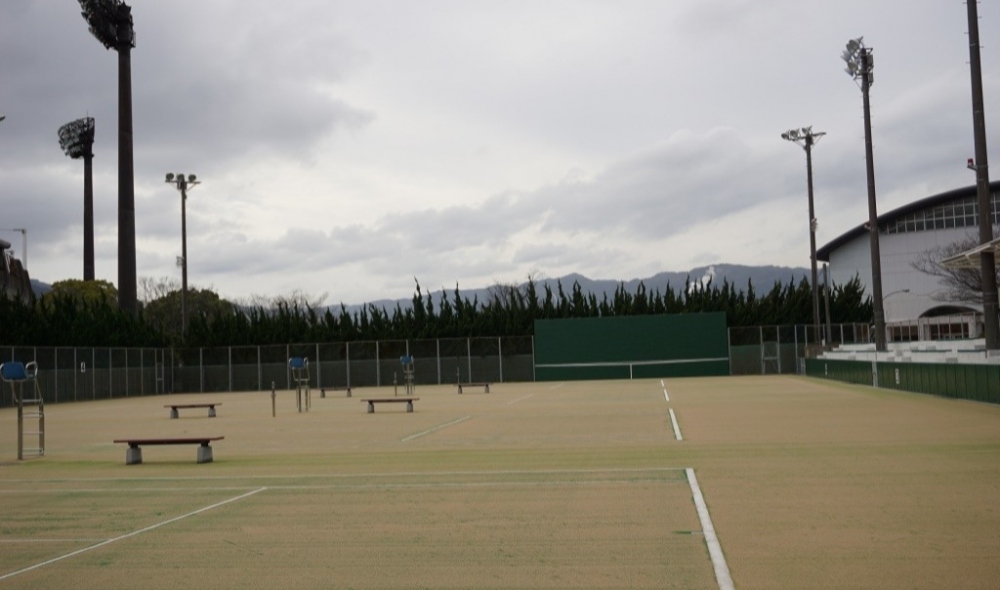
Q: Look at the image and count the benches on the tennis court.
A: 5